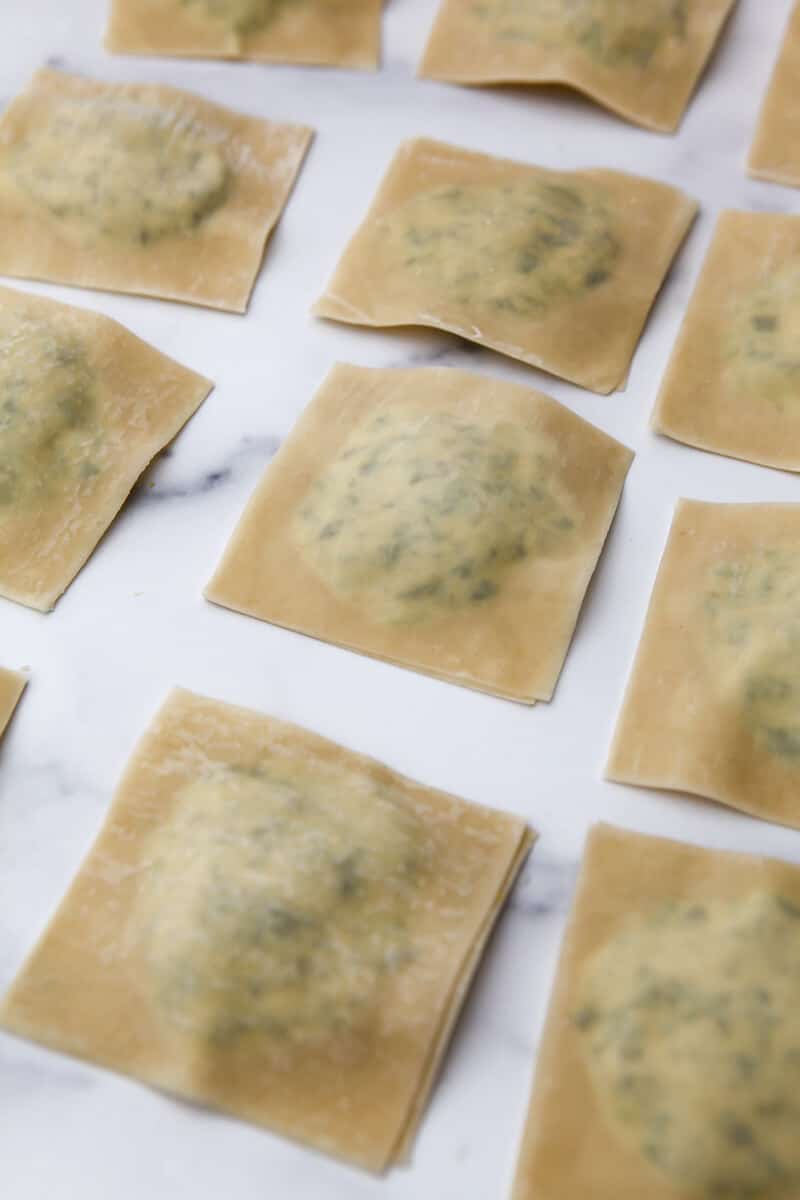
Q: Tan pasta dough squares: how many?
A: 12